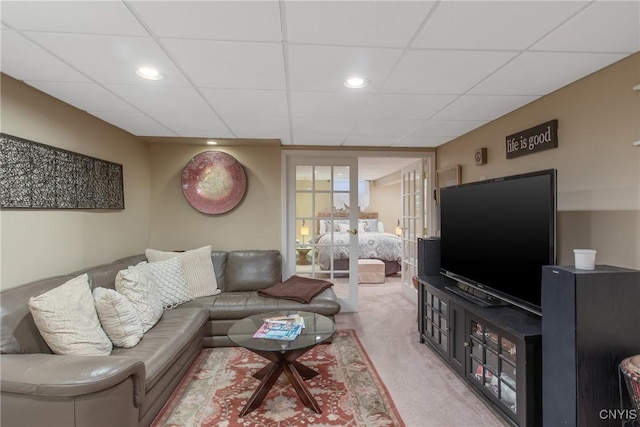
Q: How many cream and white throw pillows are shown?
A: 5